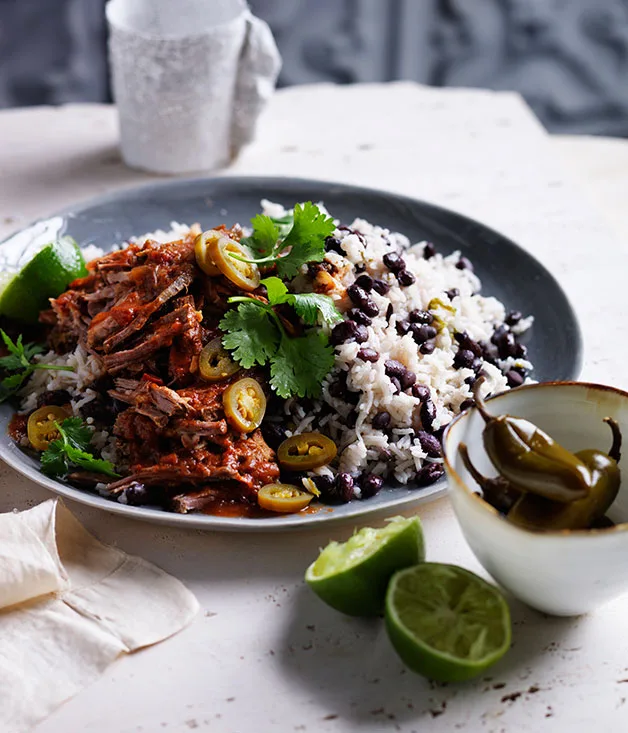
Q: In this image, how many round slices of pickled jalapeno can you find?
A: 7